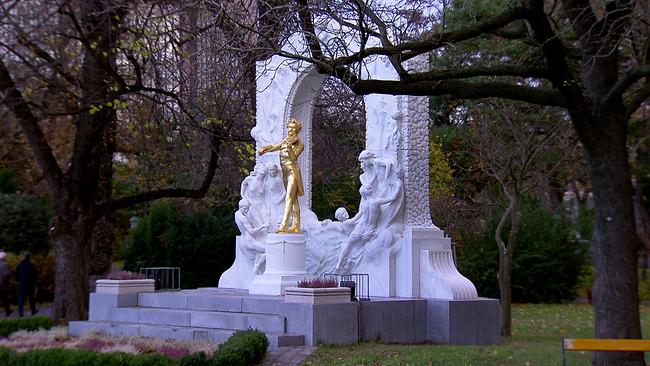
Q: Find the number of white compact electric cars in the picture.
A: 0